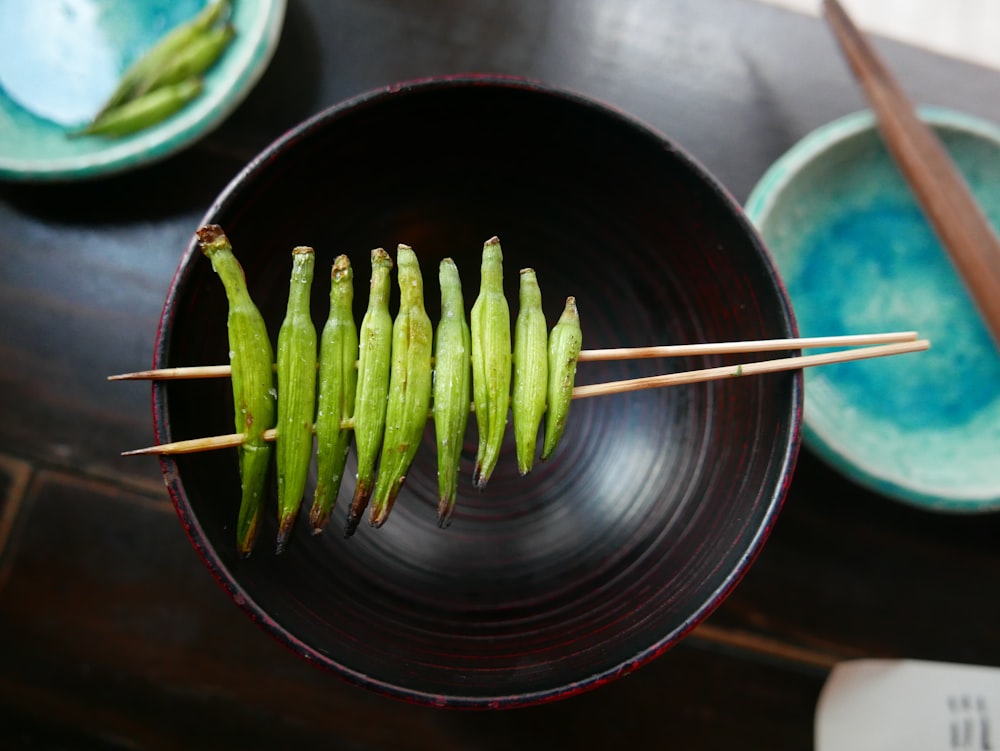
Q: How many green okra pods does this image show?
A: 12